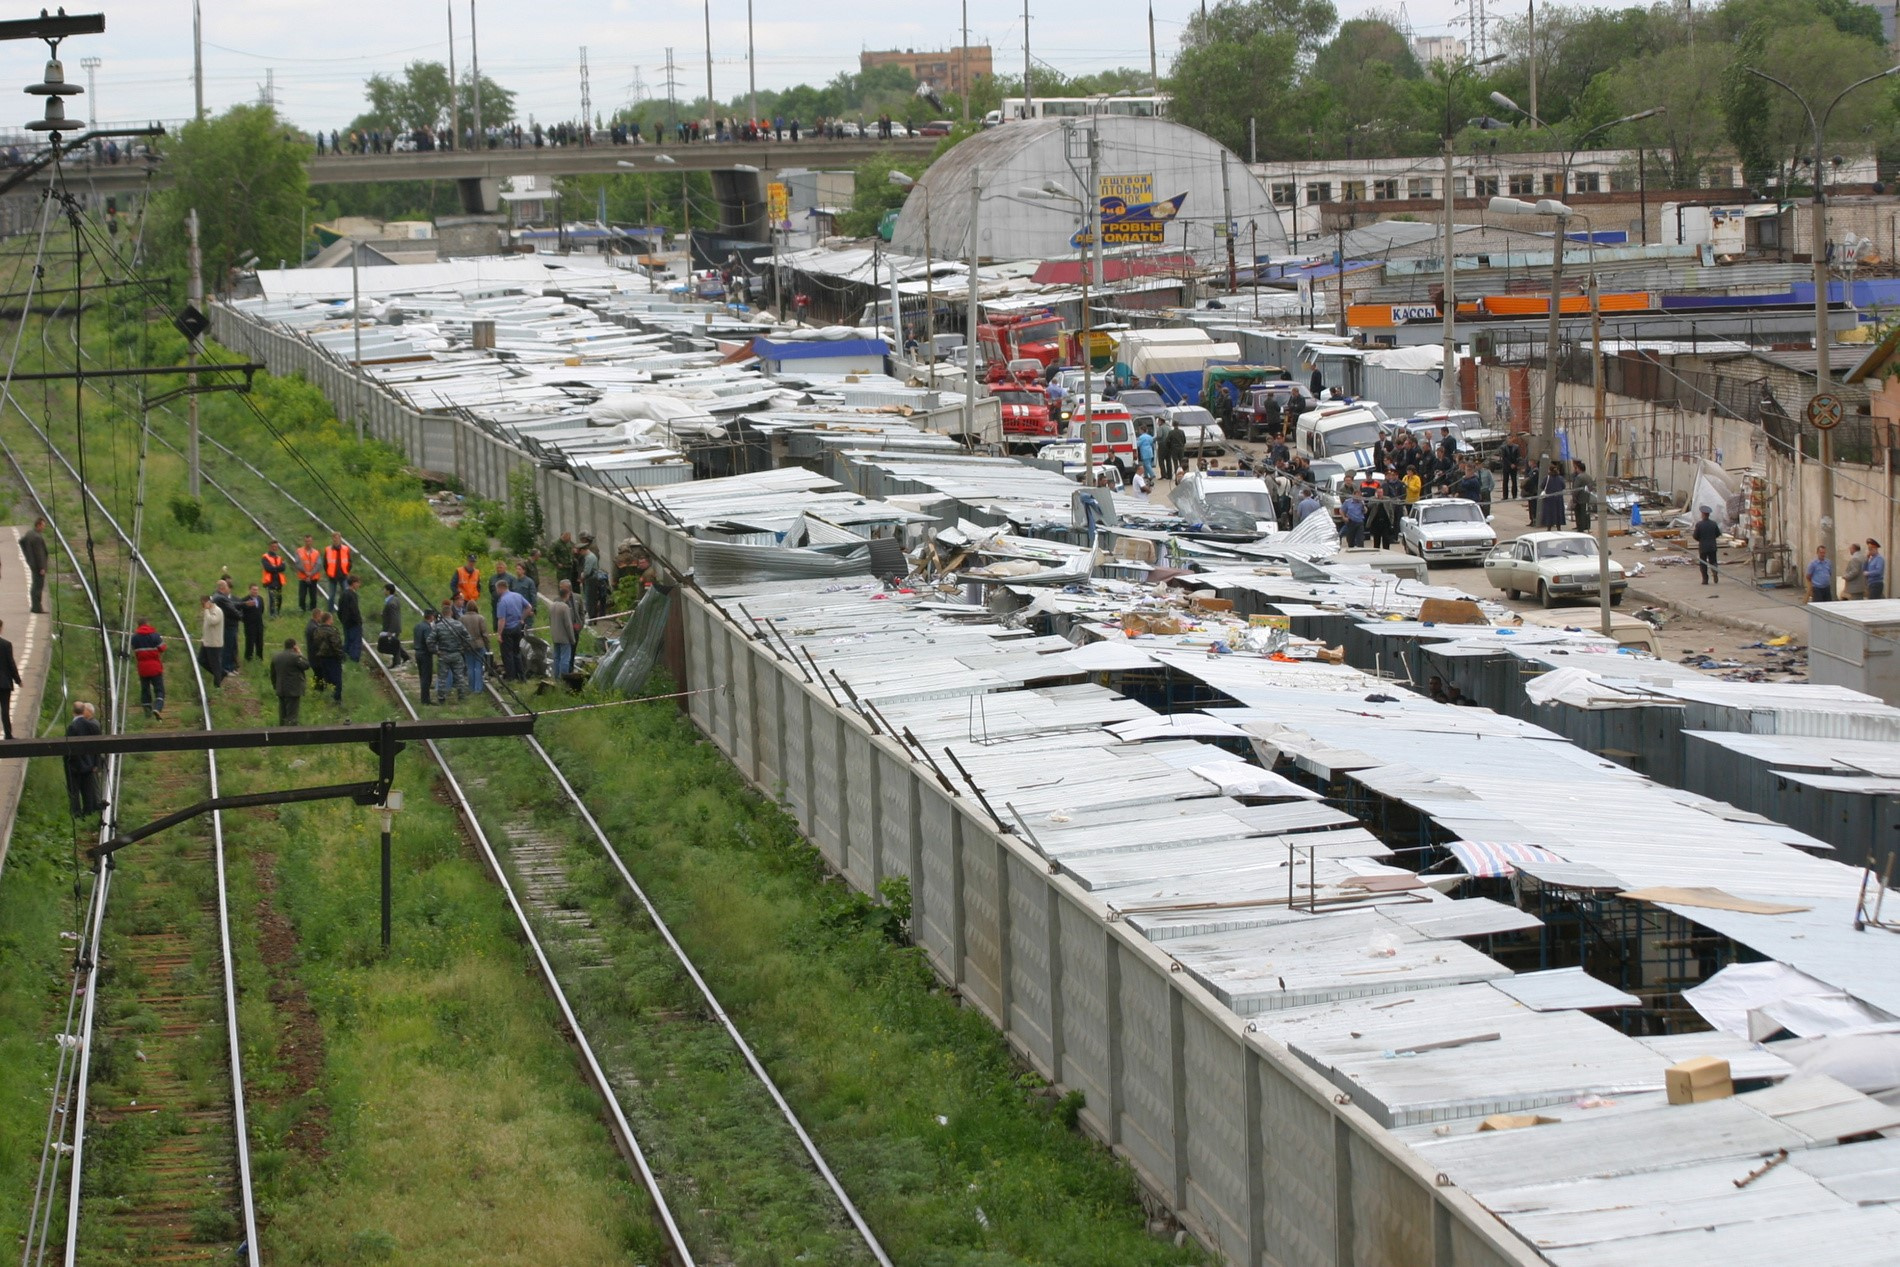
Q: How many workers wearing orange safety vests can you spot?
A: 4